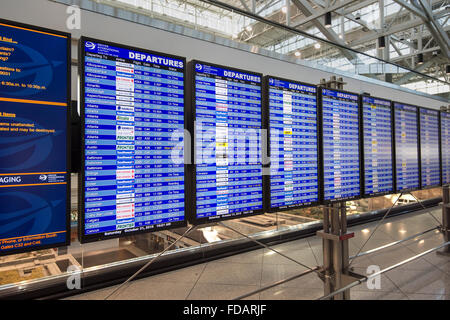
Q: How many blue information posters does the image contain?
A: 9